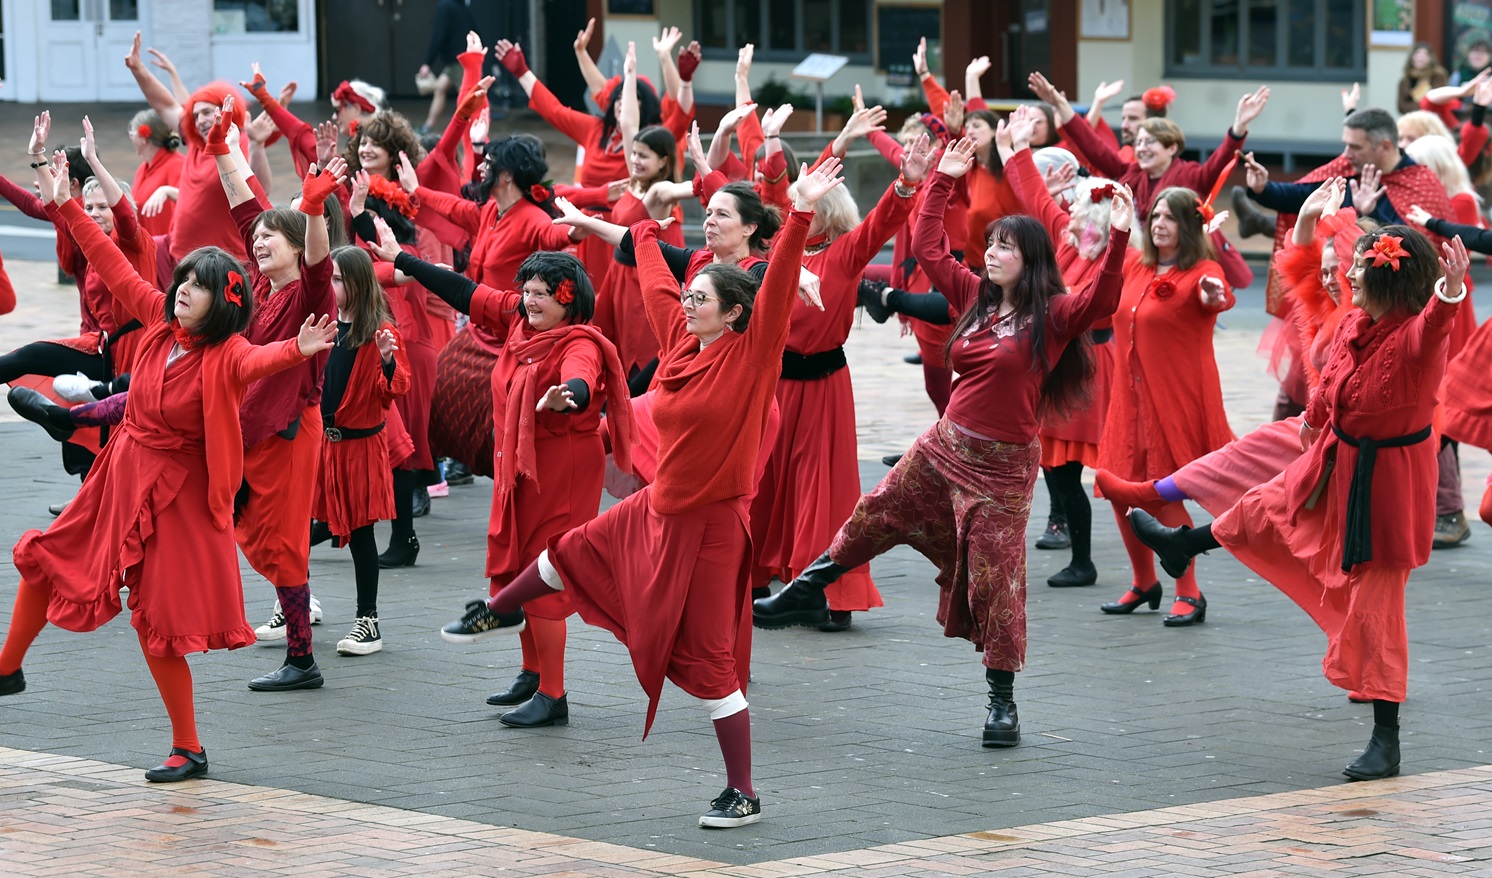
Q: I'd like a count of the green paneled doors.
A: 0